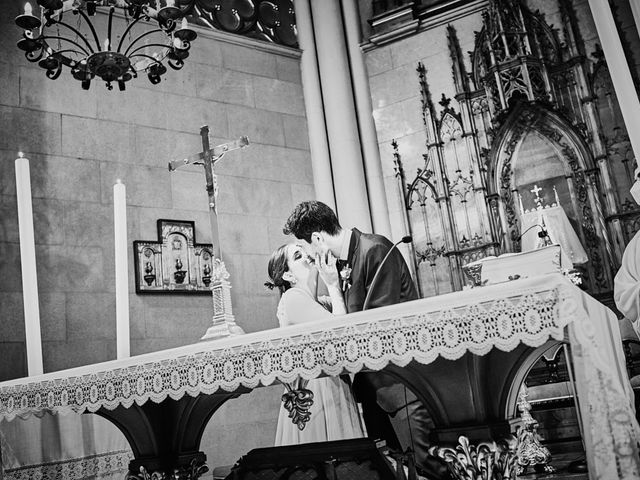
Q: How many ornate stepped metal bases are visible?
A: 1